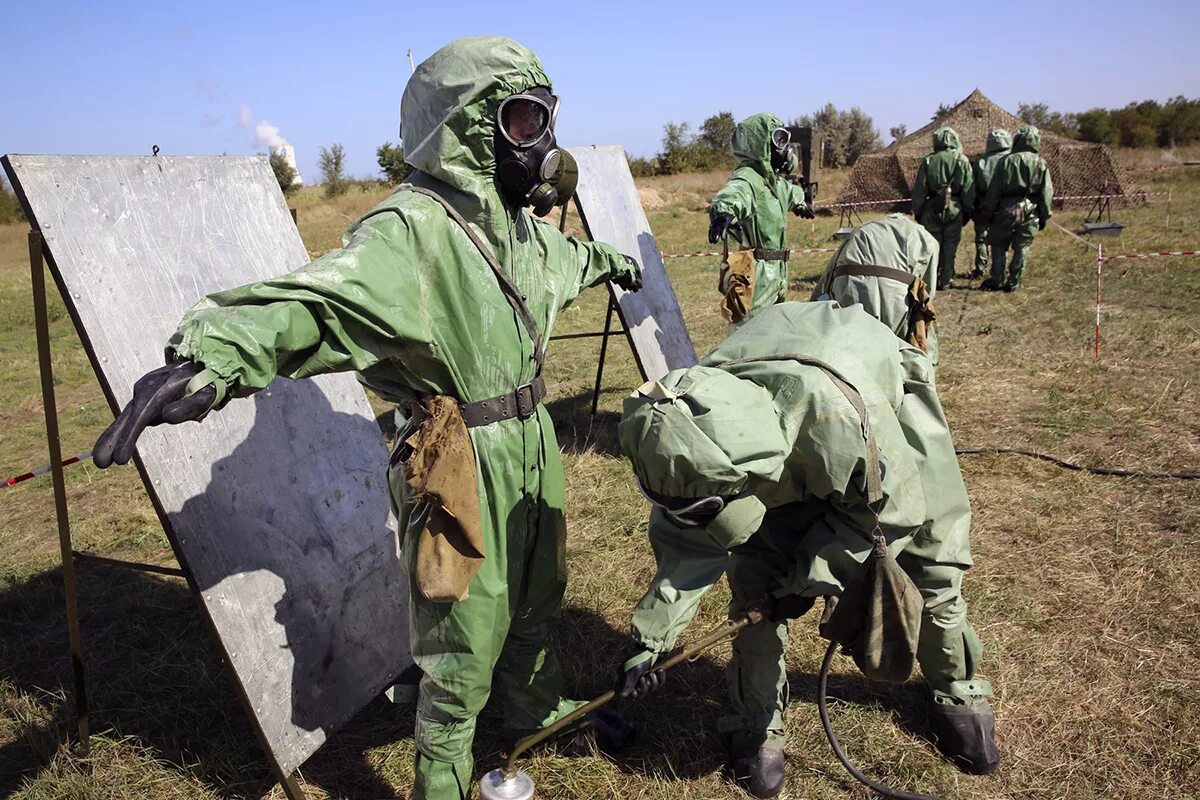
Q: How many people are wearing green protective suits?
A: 7